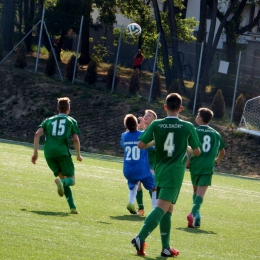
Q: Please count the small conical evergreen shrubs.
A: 11